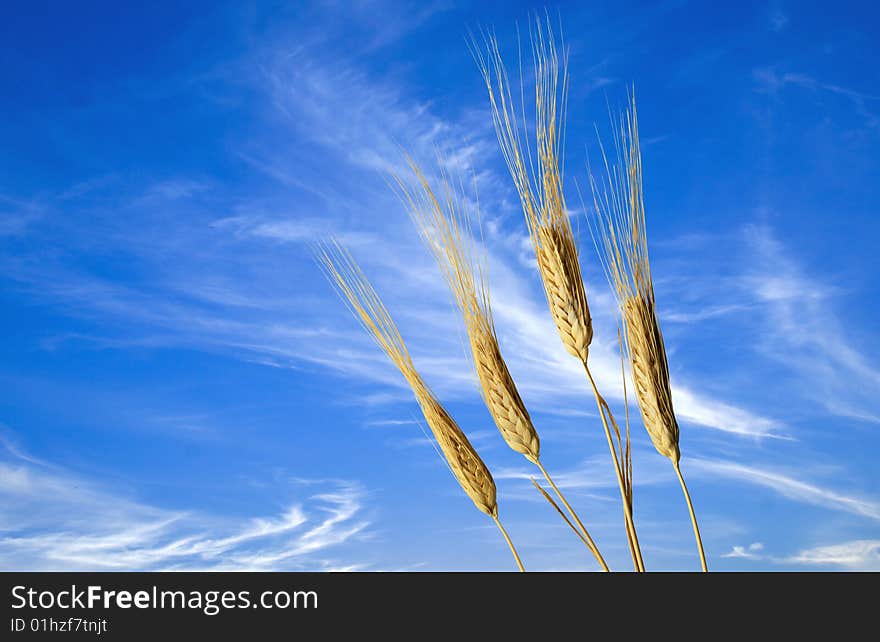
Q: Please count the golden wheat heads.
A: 4